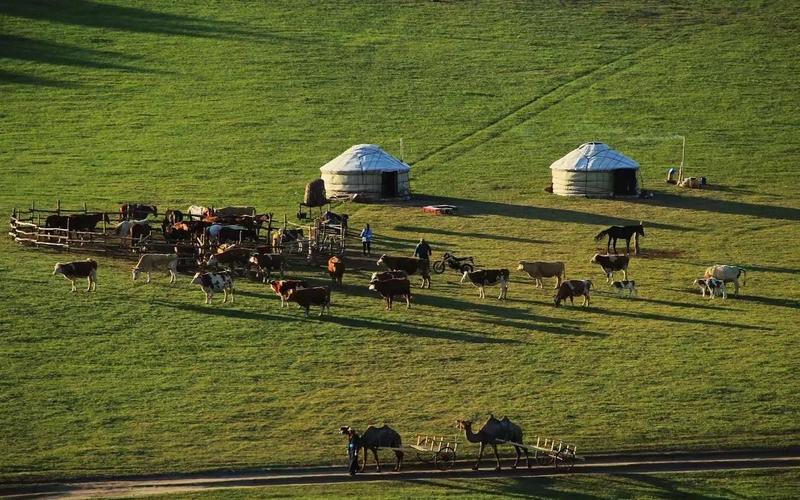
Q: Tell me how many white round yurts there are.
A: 2